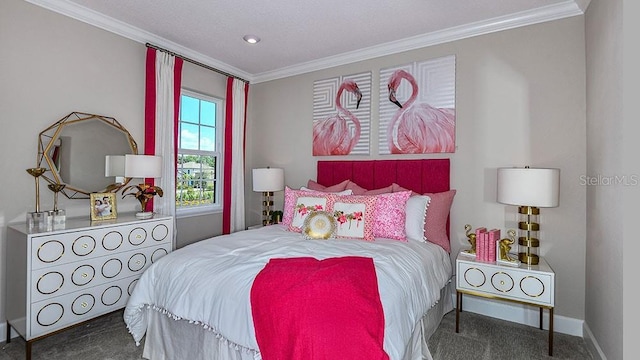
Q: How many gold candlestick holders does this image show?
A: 2